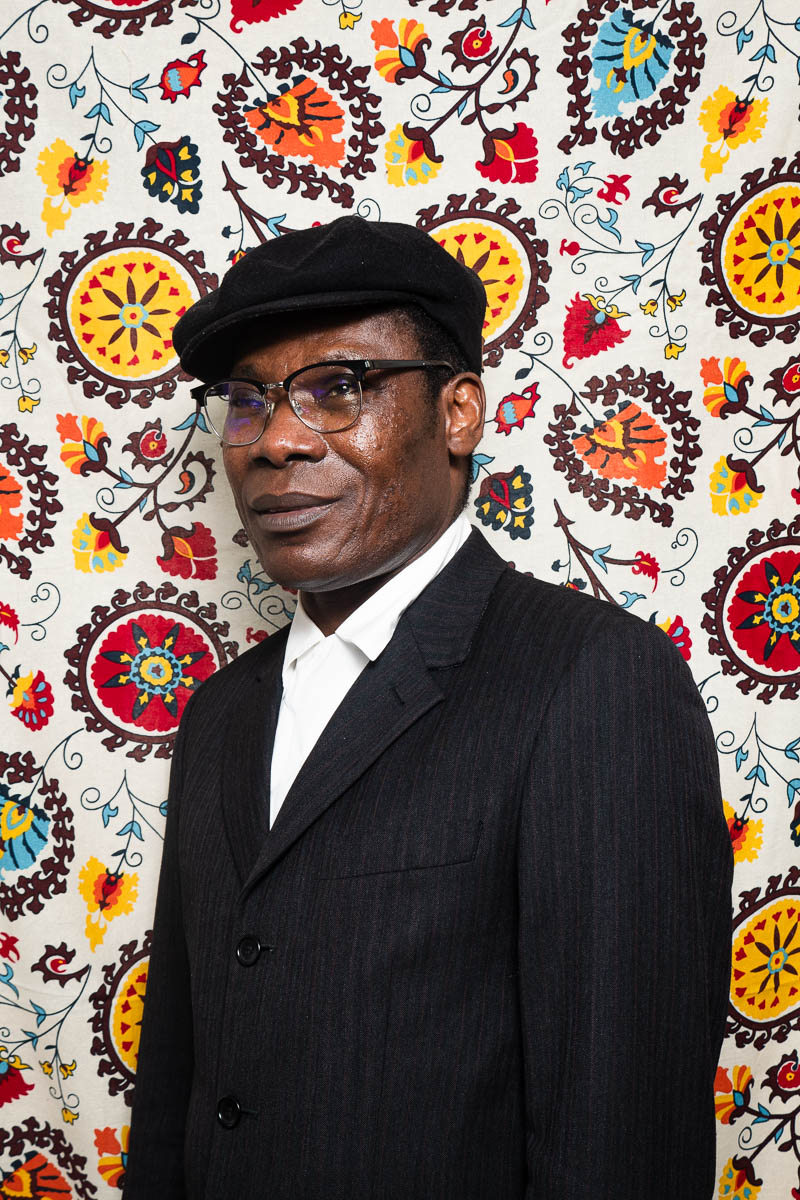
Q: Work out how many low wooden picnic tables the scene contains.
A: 0